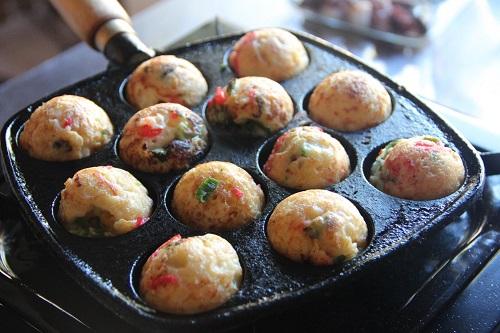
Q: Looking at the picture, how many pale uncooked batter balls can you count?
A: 0